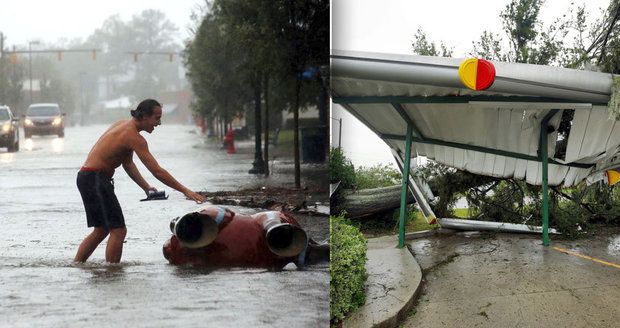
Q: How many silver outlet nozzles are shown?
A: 2